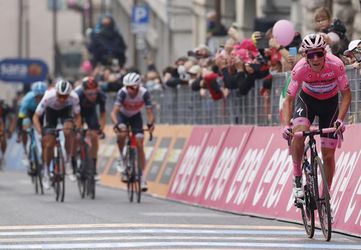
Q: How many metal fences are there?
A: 1